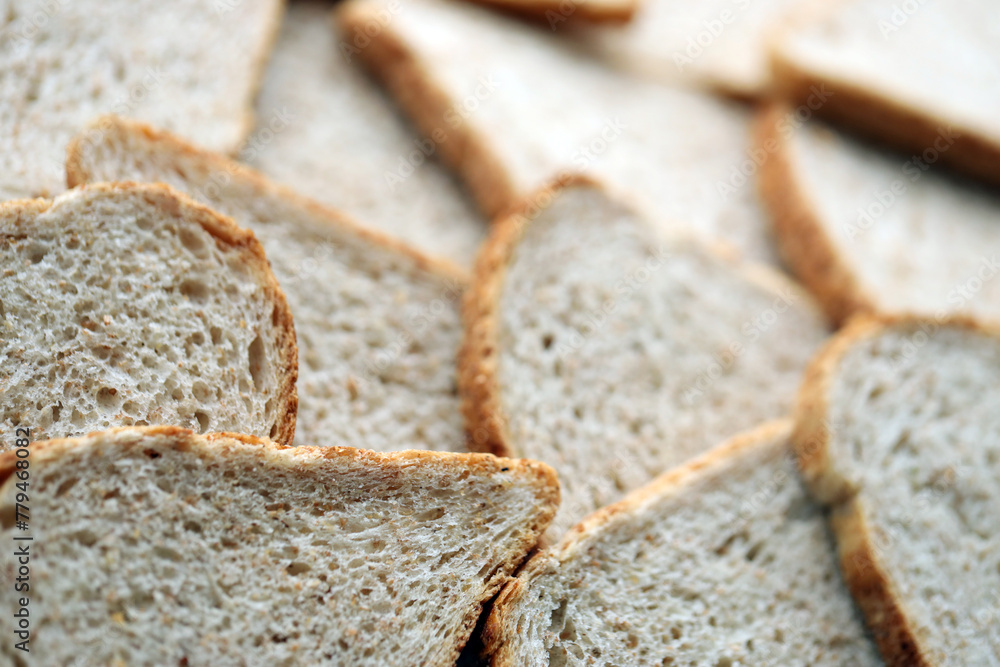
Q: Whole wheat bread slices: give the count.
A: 13